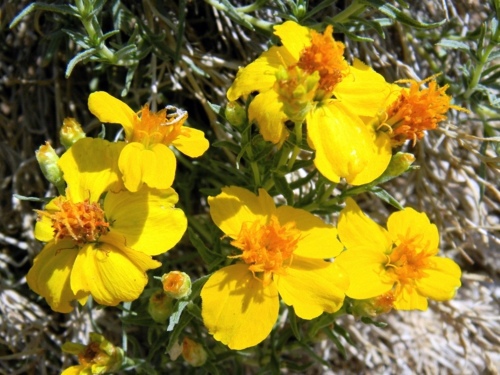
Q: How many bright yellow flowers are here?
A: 6